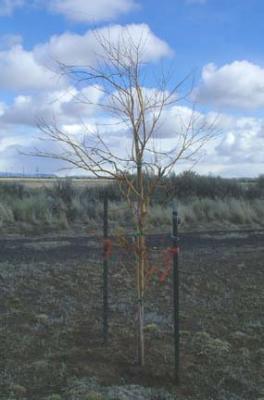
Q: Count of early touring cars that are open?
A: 0